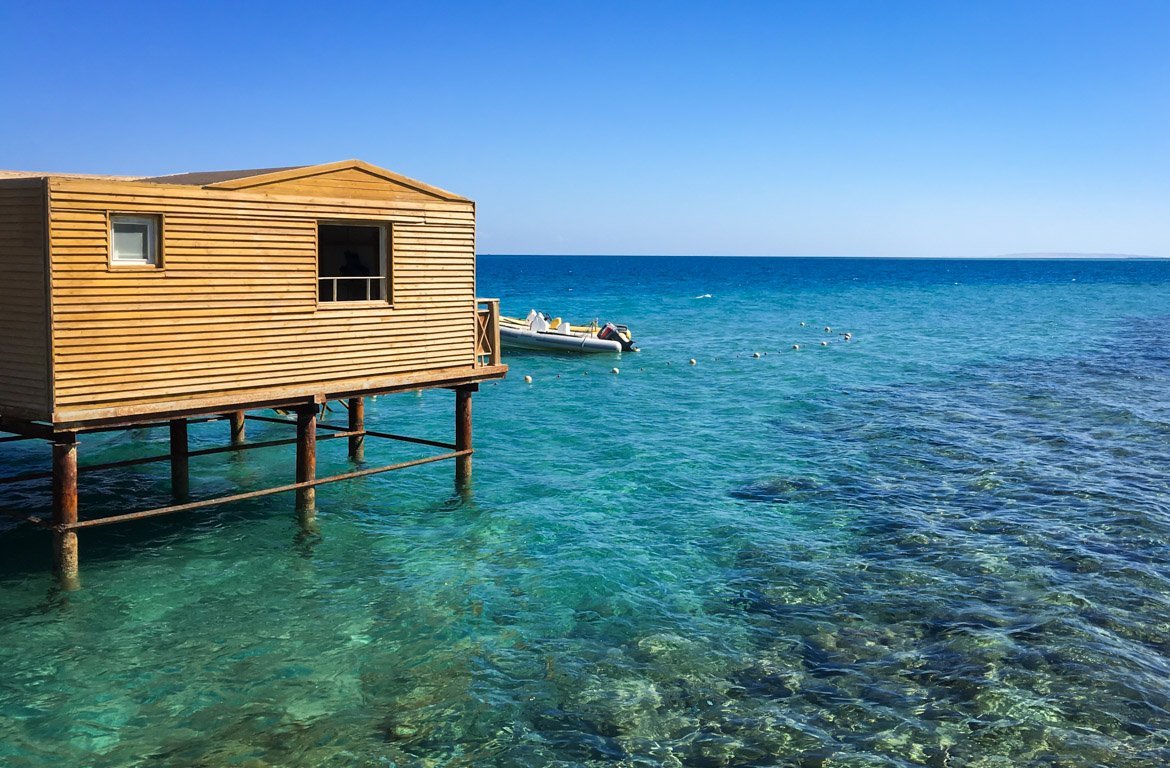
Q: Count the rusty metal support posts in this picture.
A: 6